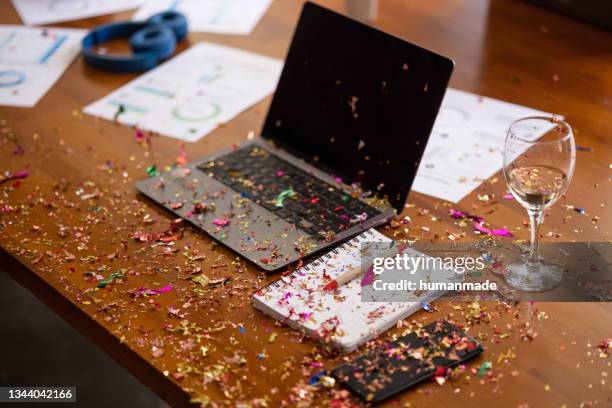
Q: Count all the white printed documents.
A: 5